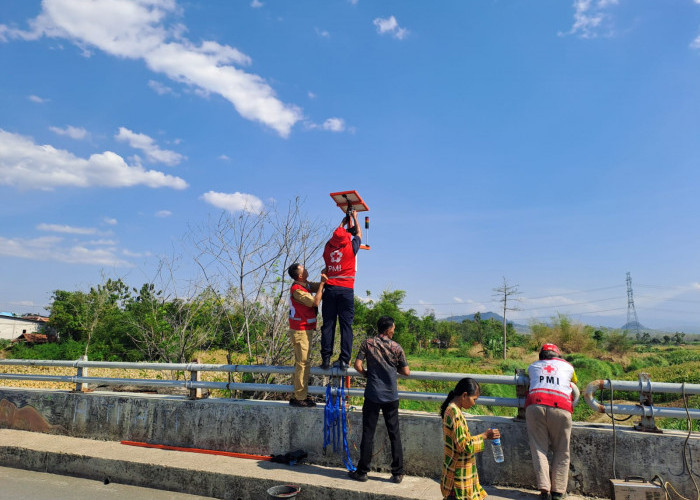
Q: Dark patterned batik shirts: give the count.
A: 1